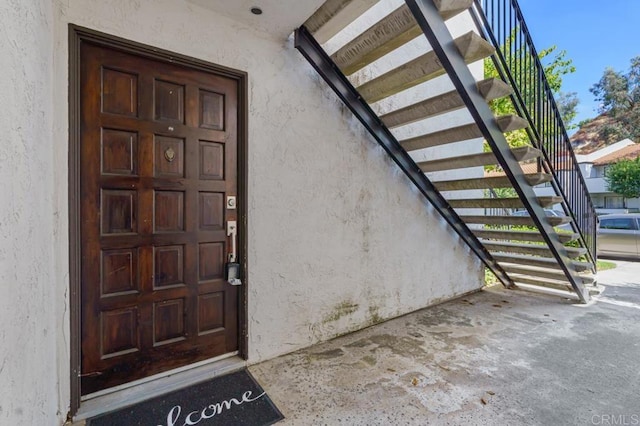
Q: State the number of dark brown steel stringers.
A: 2